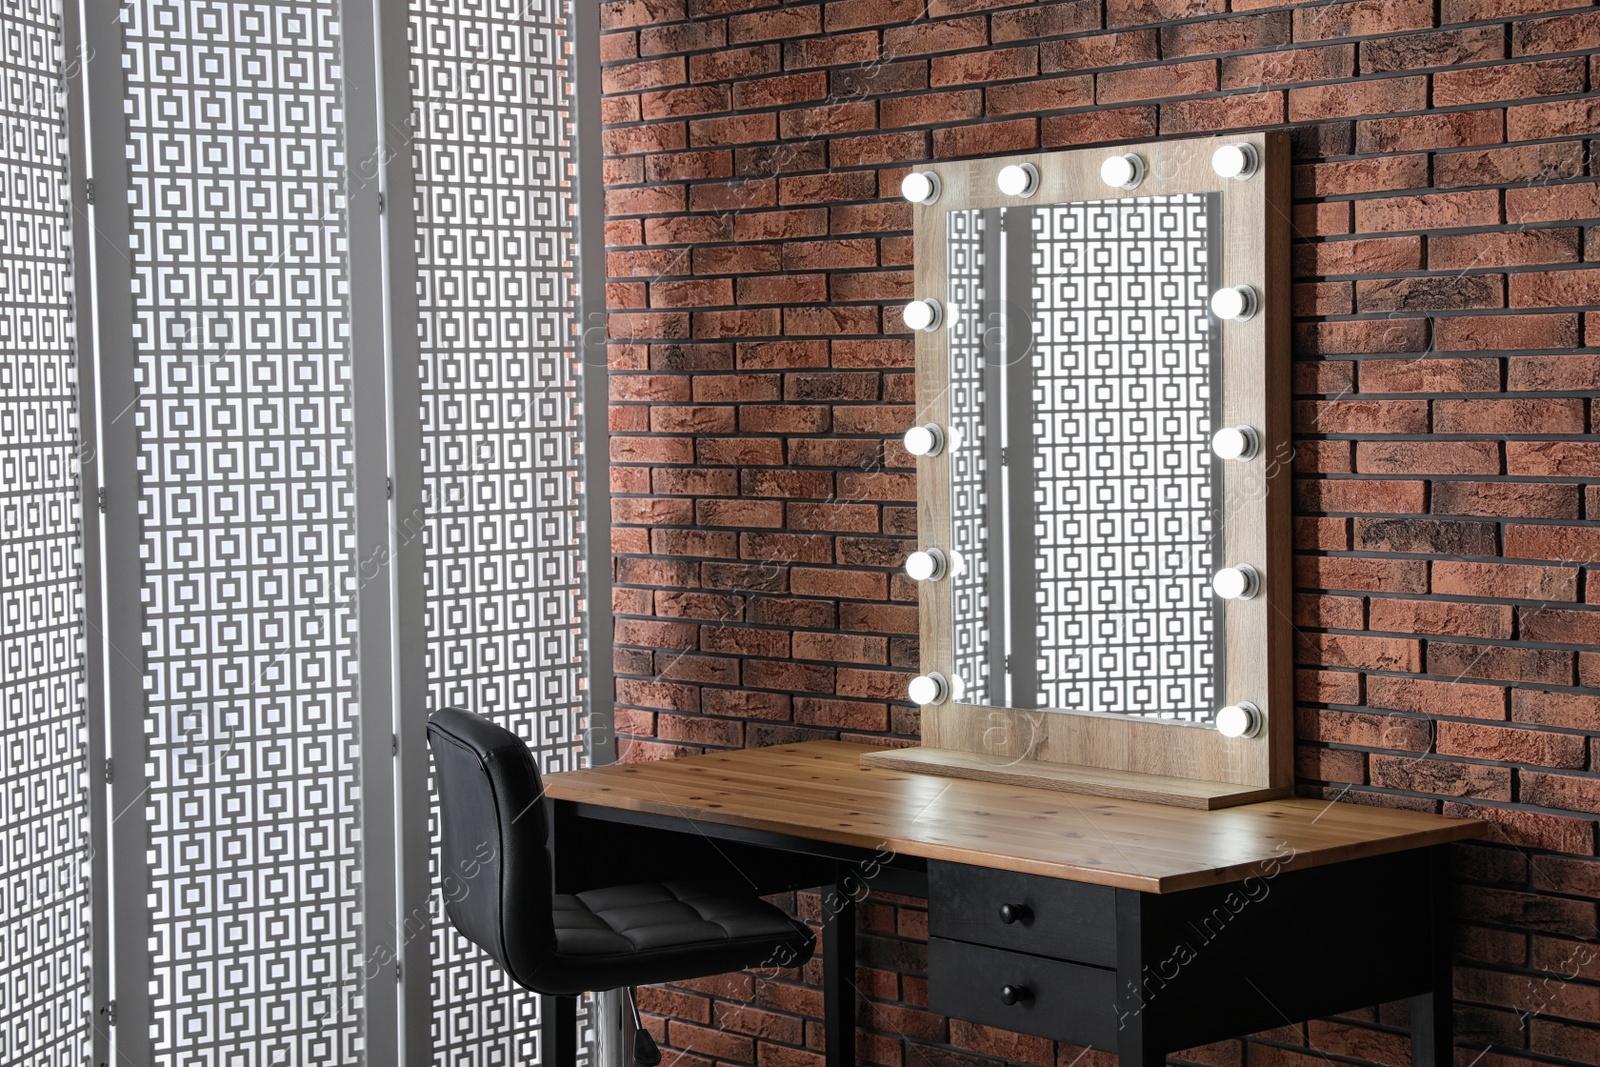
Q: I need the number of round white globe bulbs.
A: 12